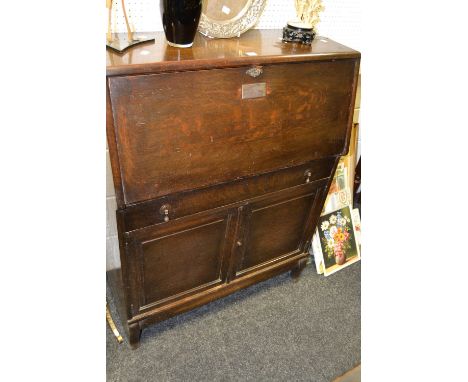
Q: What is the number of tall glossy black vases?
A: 1